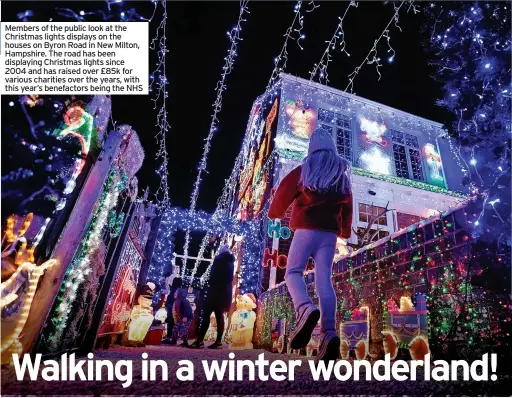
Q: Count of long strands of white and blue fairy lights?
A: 5